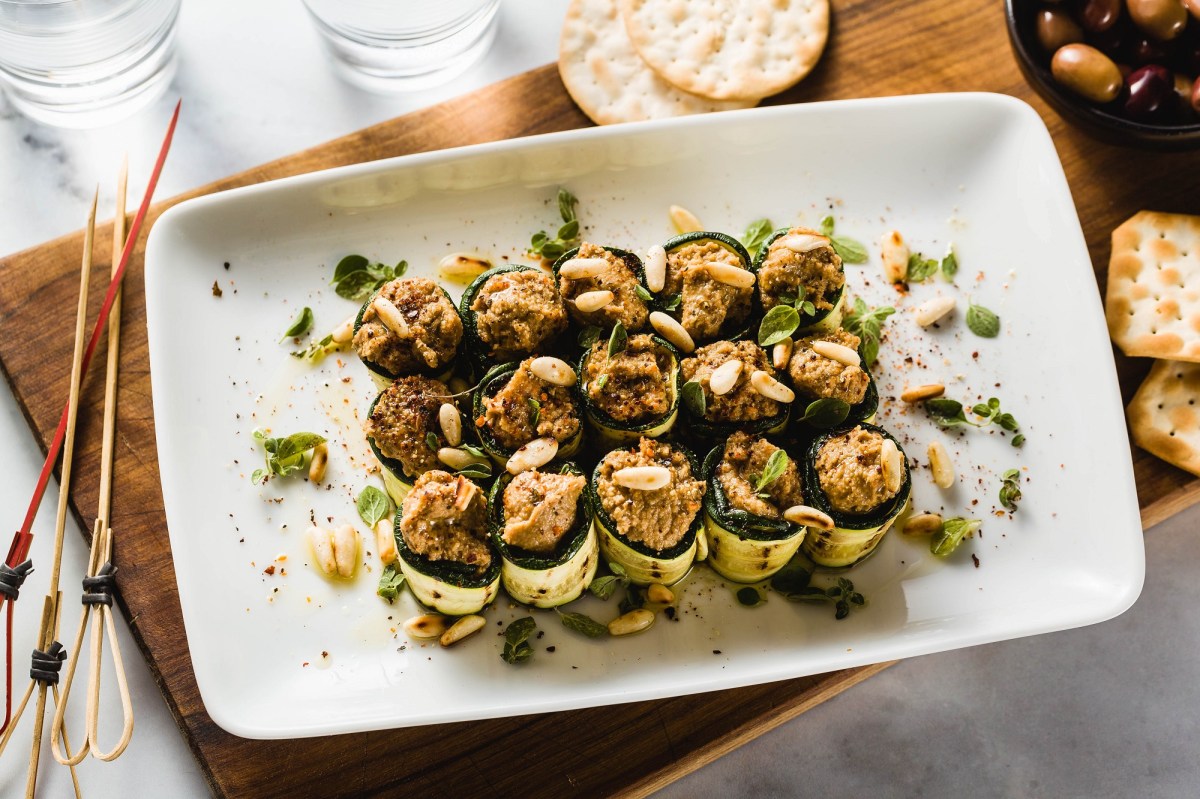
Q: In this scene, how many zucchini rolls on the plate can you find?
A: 15